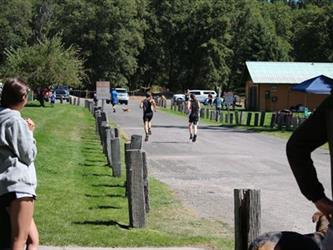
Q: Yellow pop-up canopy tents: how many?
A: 0